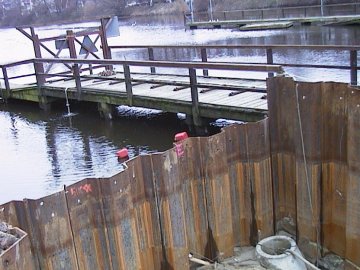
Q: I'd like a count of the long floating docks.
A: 2